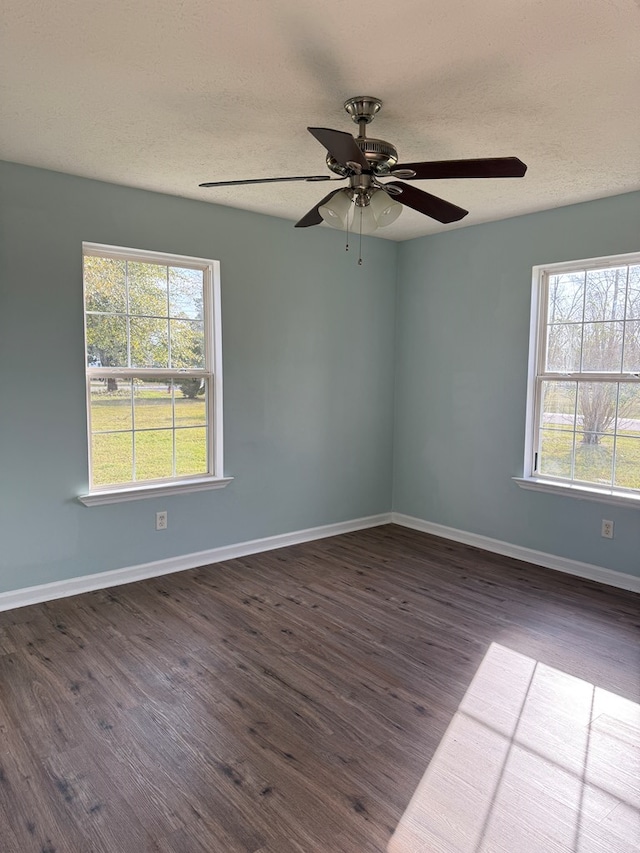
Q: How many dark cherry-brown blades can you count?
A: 5